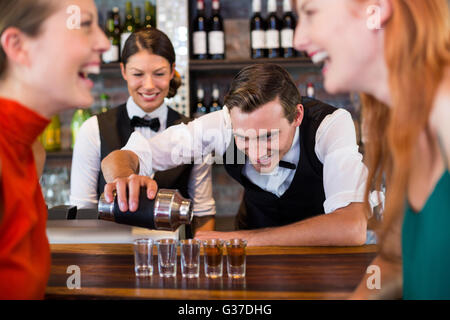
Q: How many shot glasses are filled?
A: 2